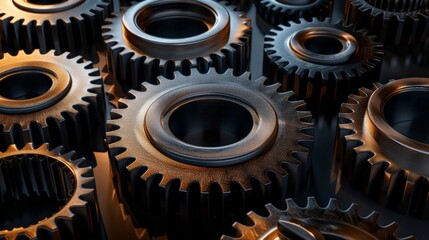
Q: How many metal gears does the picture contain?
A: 10